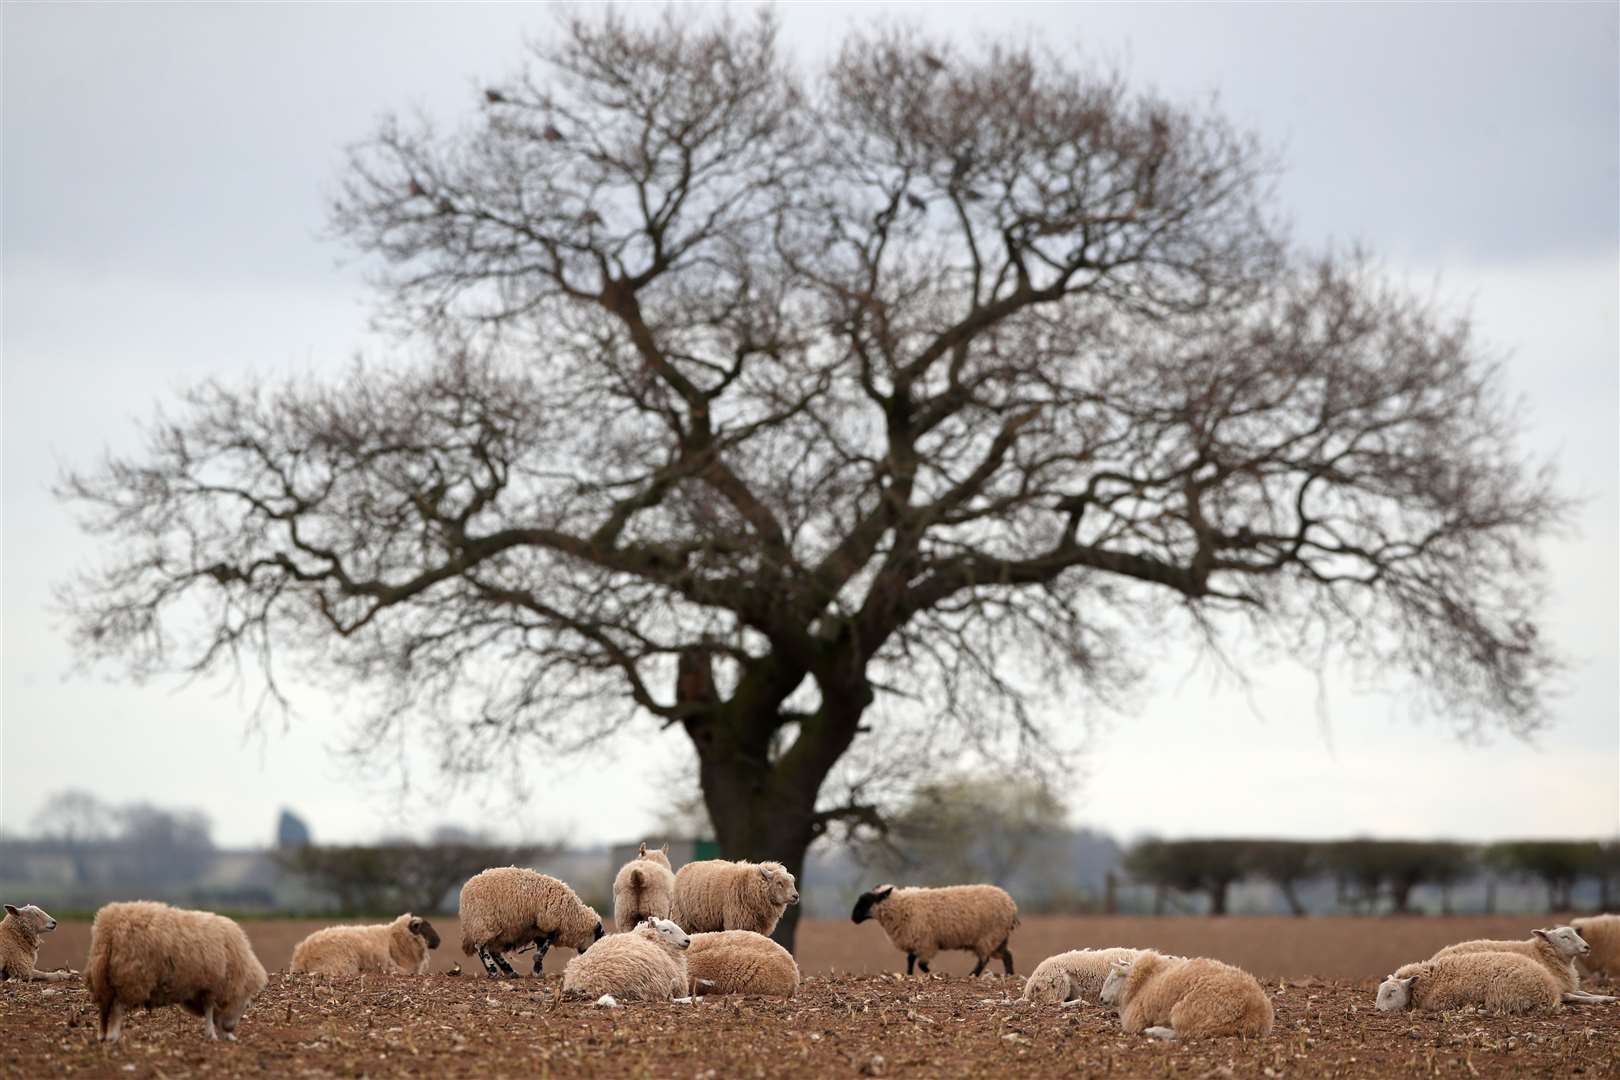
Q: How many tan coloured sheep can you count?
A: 14